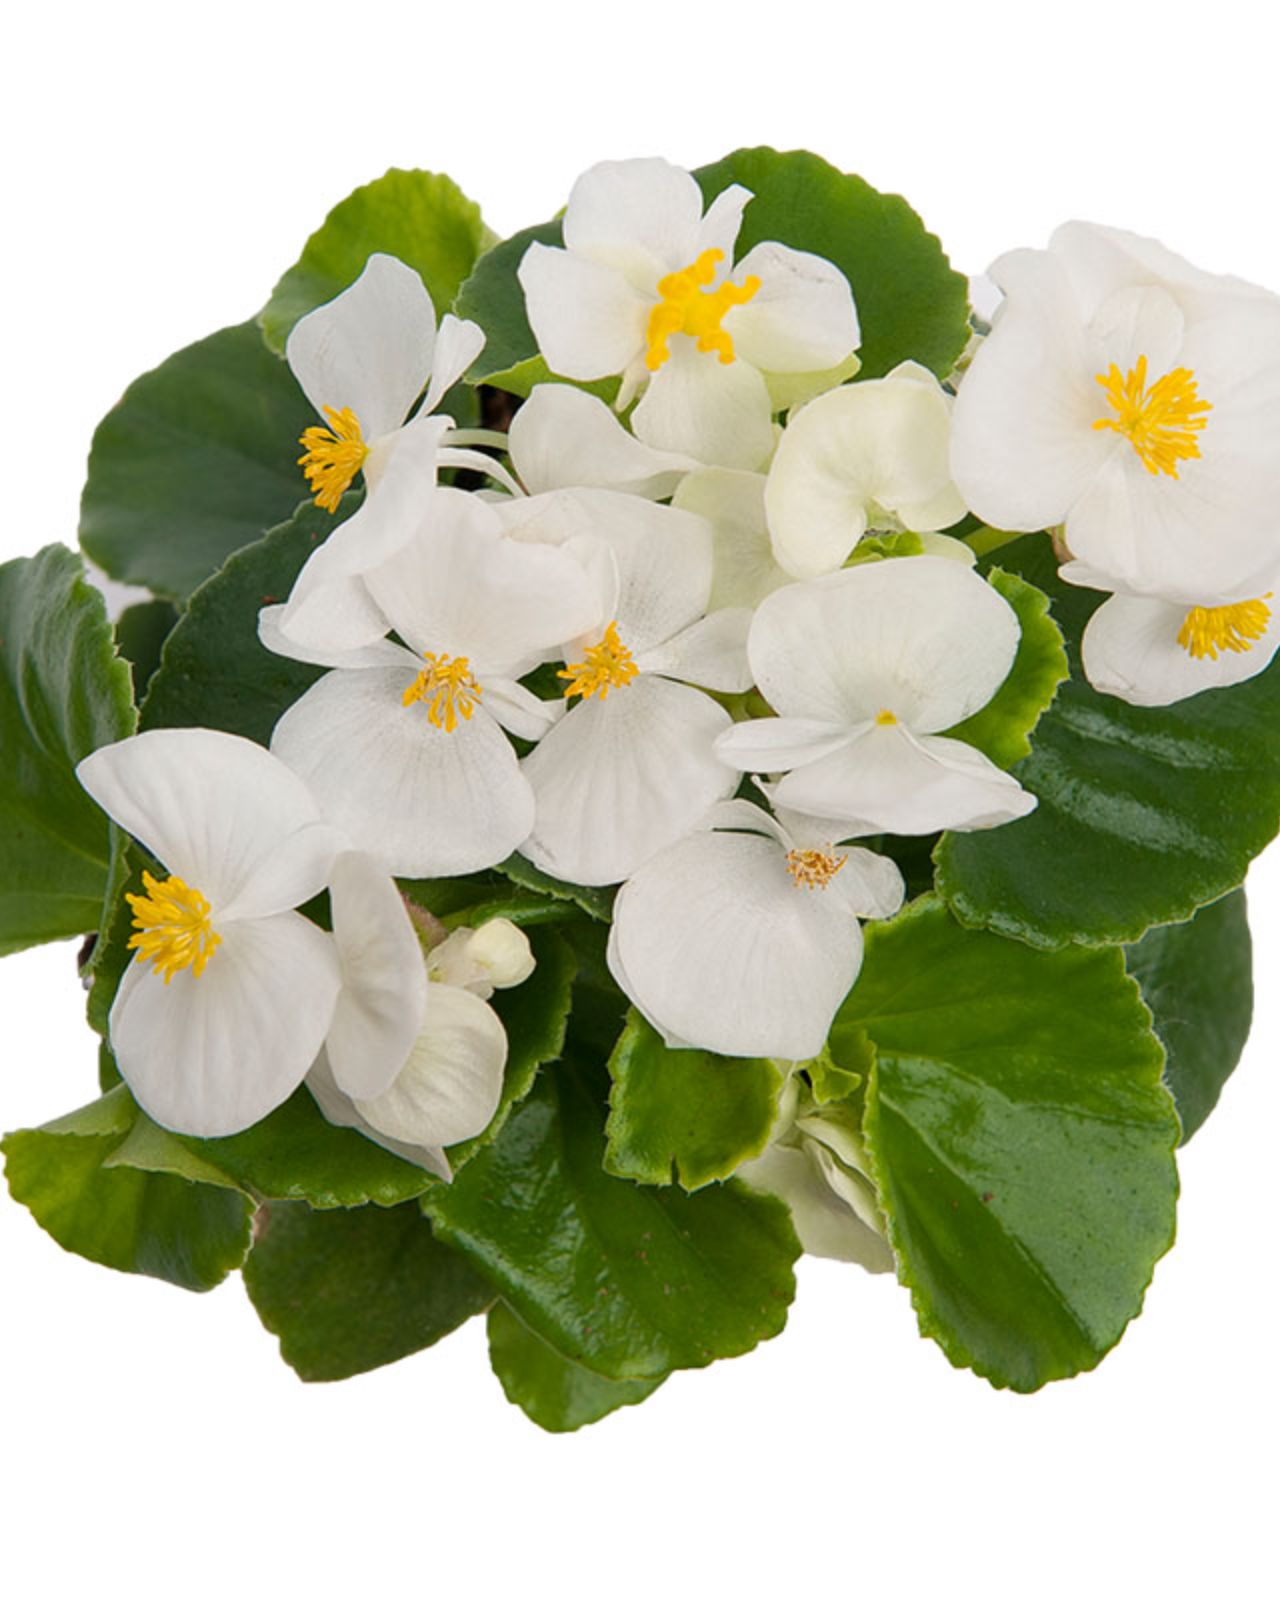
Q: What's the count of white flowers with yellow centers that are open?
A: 9